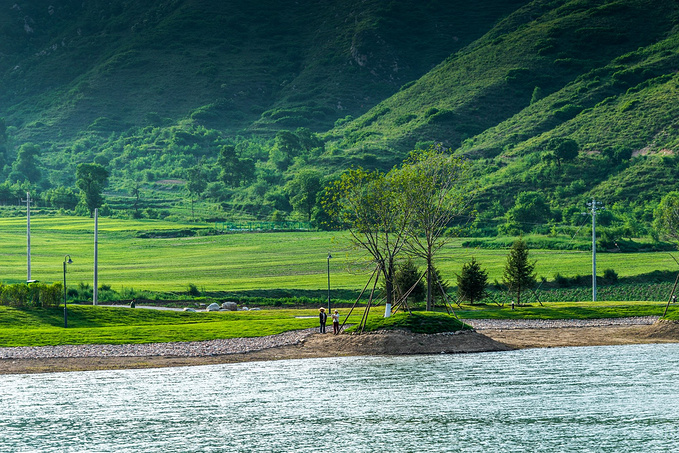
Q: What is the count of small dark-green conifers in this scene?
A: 4